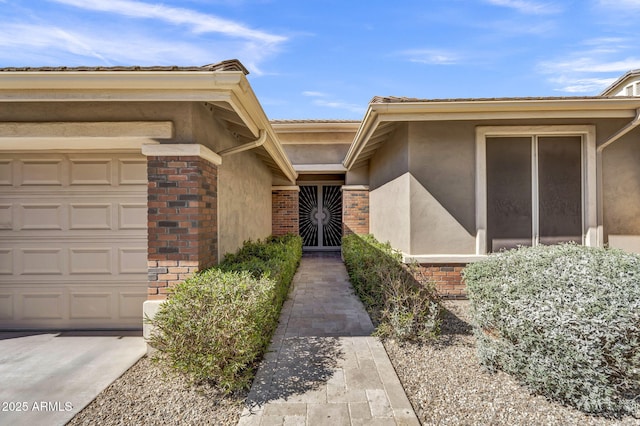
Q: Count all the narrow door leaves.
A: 2